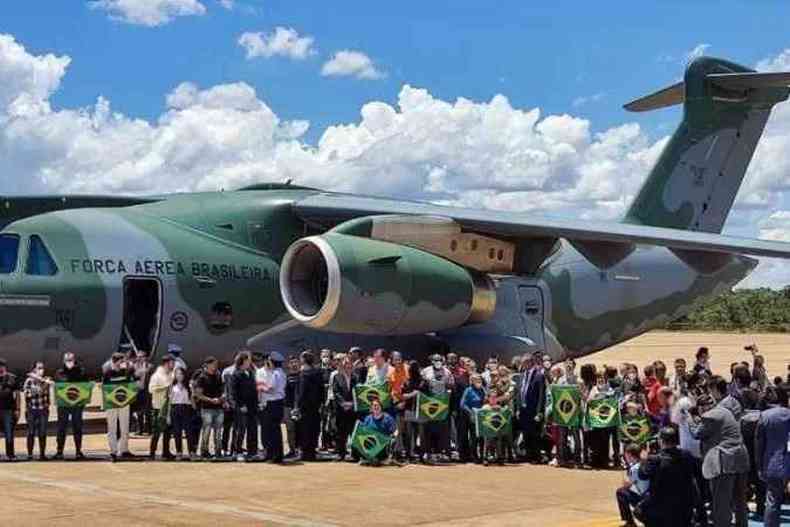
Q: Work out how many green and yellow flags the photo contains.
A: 9